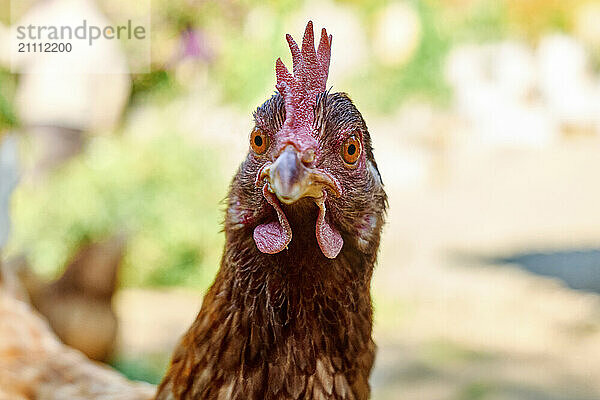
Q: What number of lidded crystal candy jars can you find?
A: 0